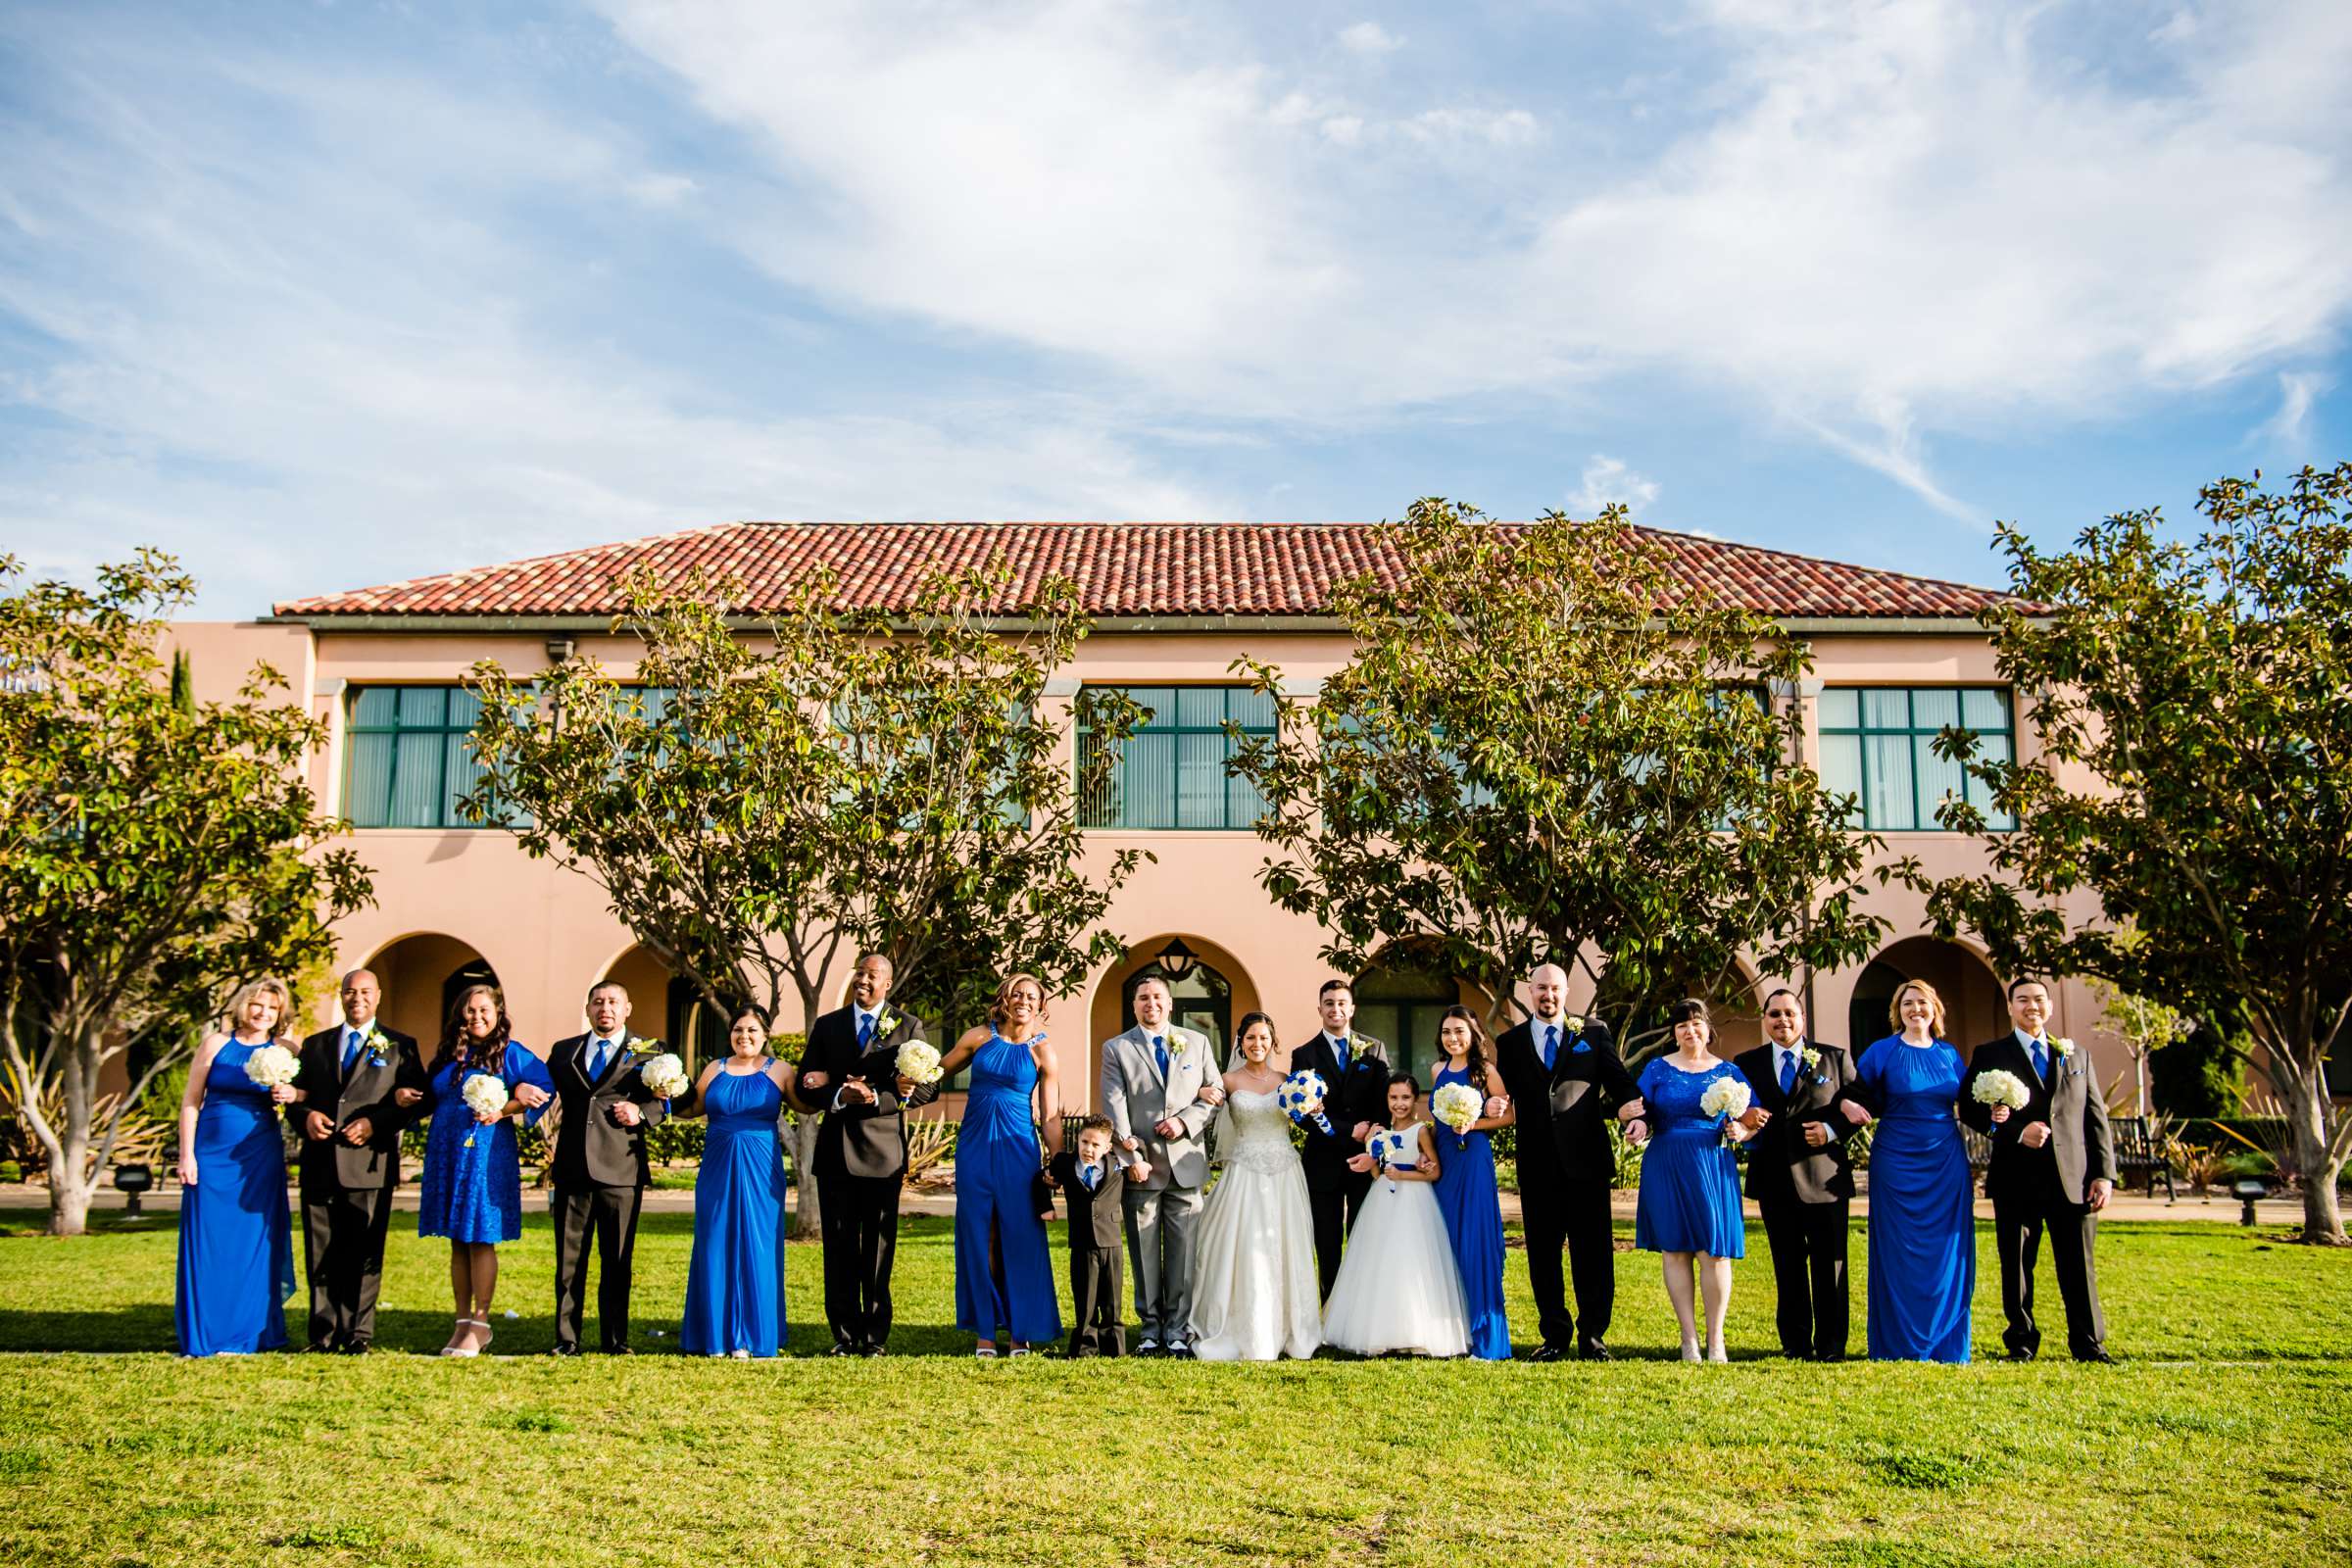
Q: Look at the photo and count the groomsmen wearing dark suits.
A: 7